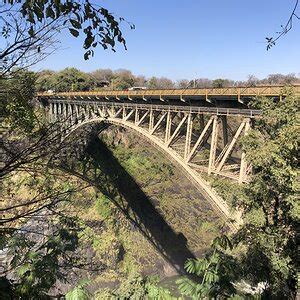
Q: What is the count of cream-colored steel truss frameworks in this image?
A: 1